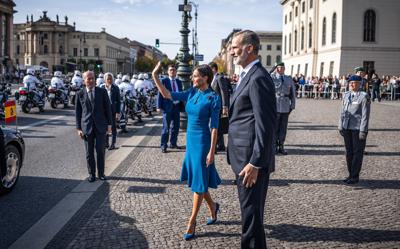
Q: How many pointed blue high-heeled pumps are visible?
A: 2